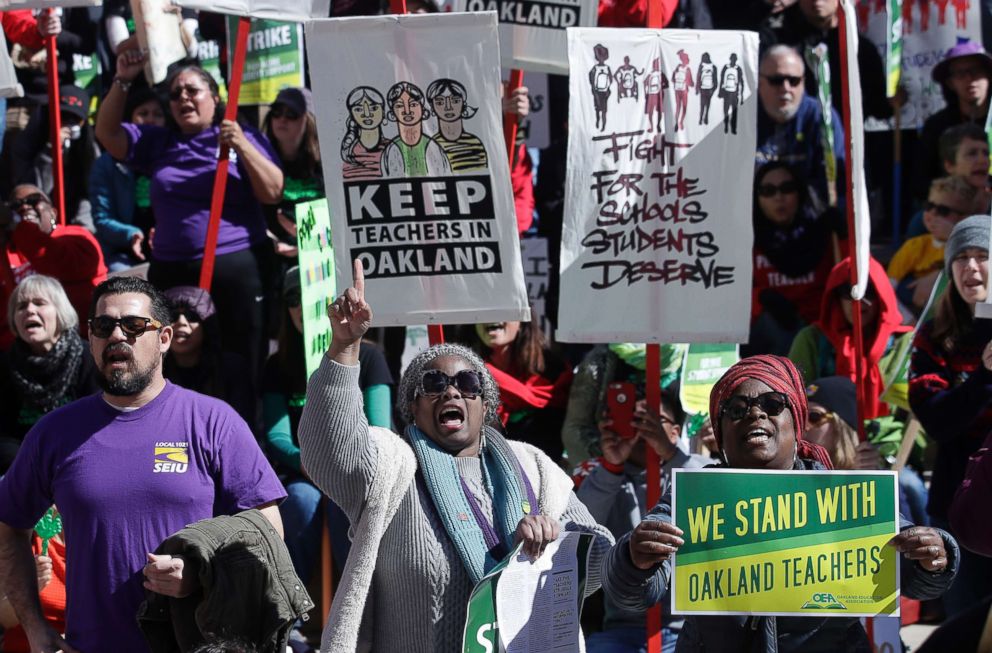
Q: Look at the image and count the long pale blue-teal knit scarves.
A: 1